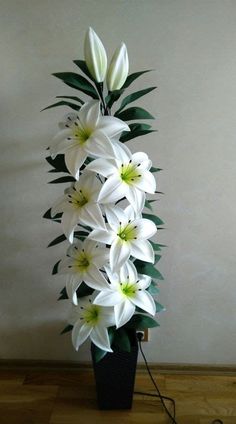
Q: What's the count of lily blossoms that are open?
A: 7